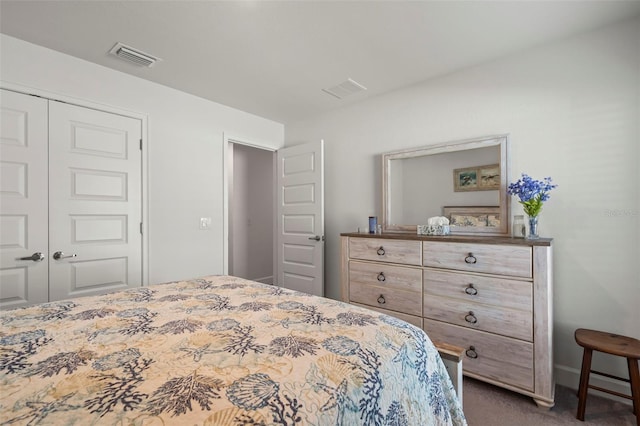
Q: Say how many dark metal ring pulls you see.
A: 7